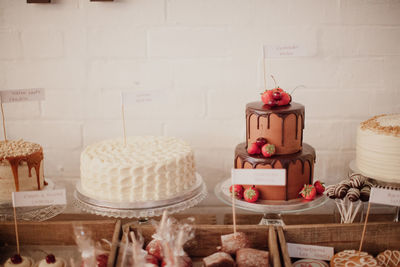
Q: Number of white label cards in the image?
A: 7